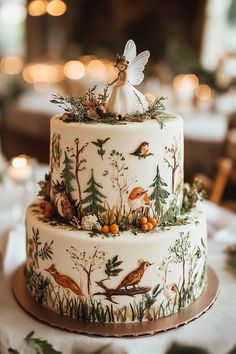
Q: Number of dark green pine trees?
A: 3